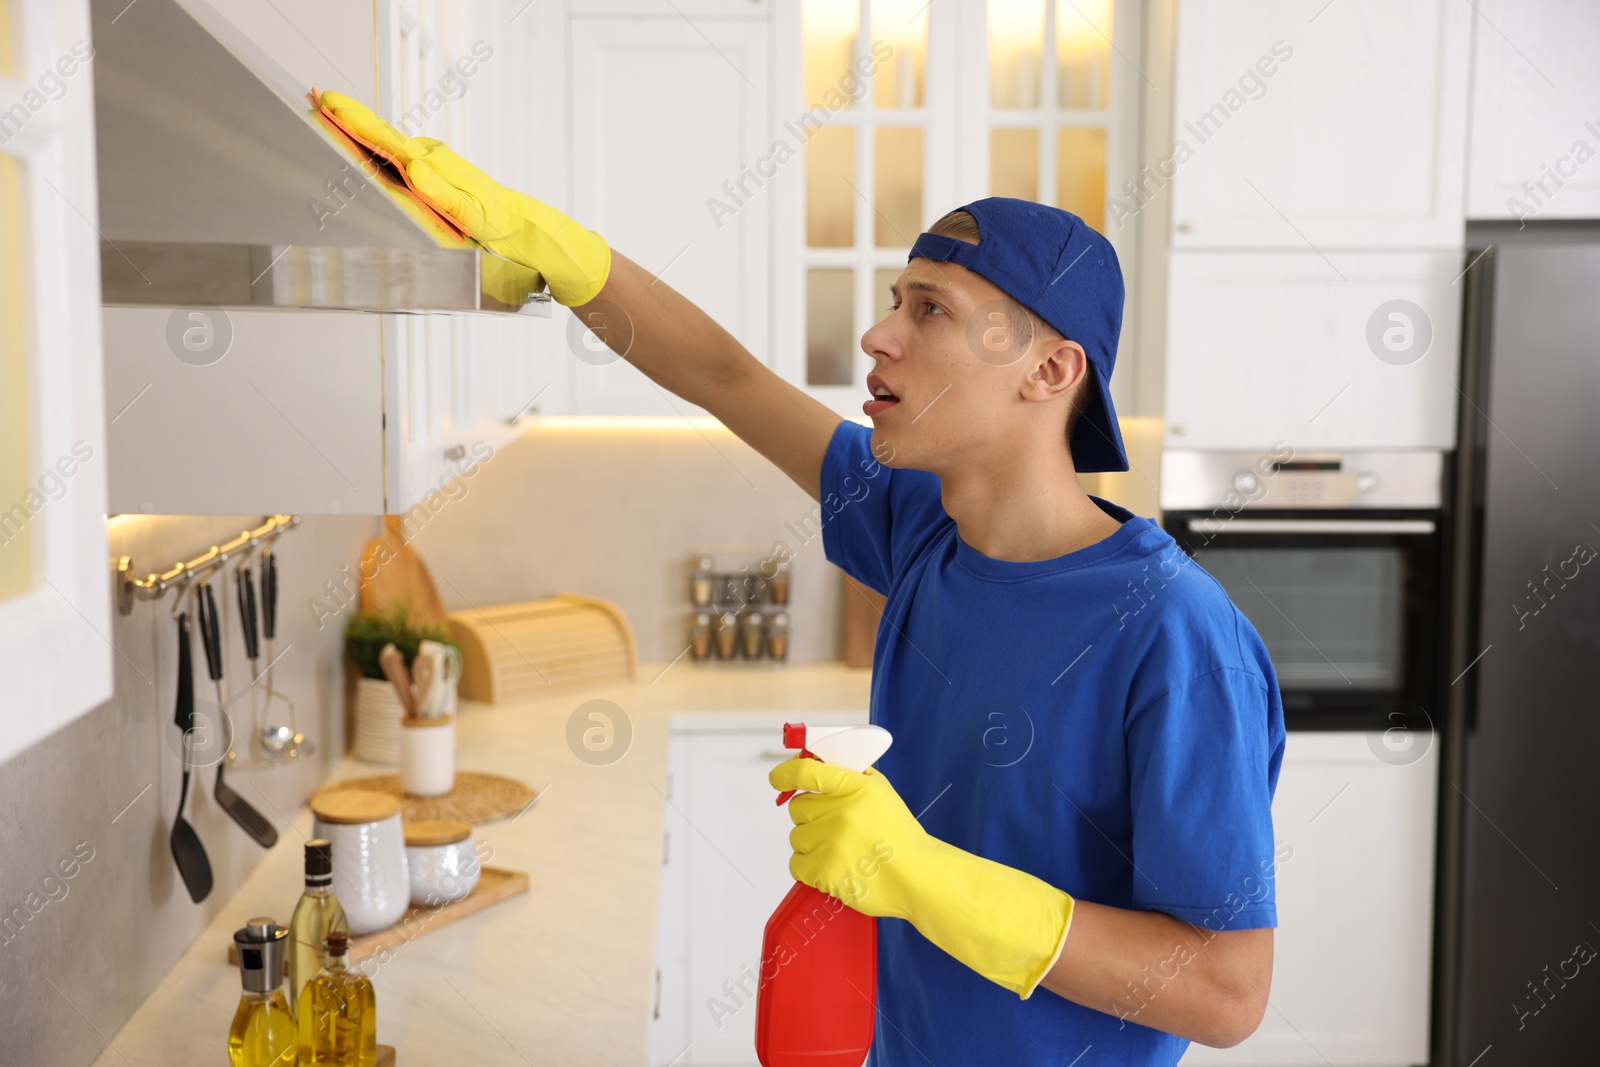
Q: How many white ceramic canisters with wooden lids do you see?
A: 2